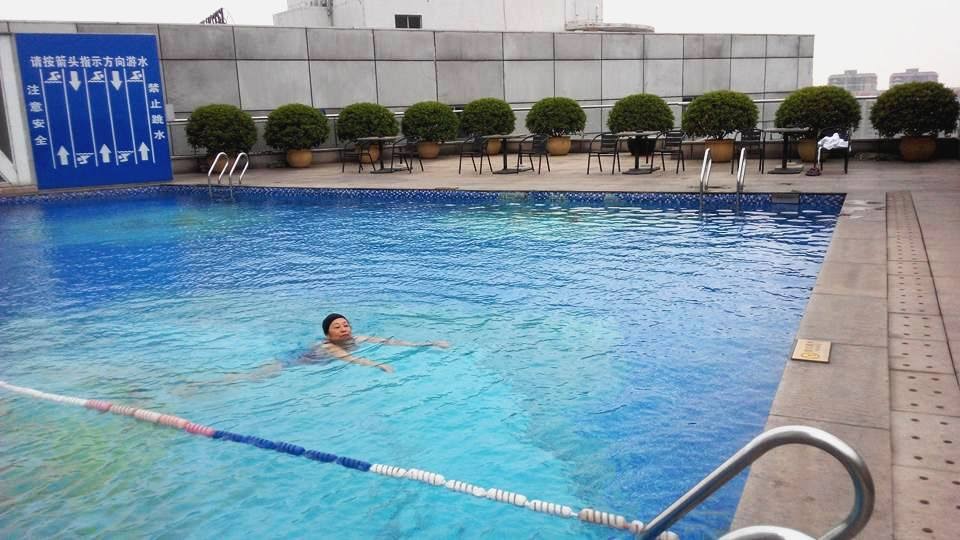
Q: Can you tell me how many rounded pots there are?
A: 10